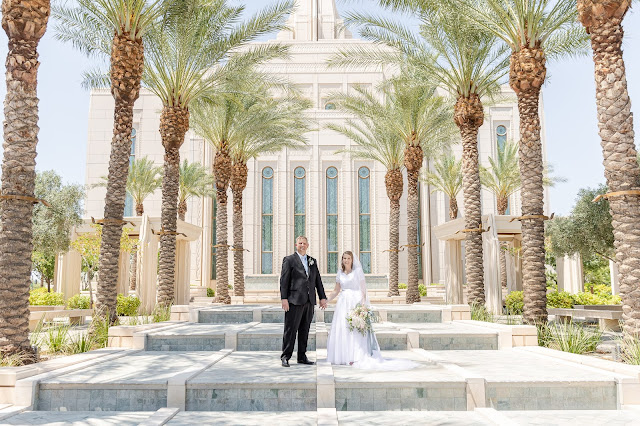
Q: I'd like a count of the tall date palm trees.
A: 10